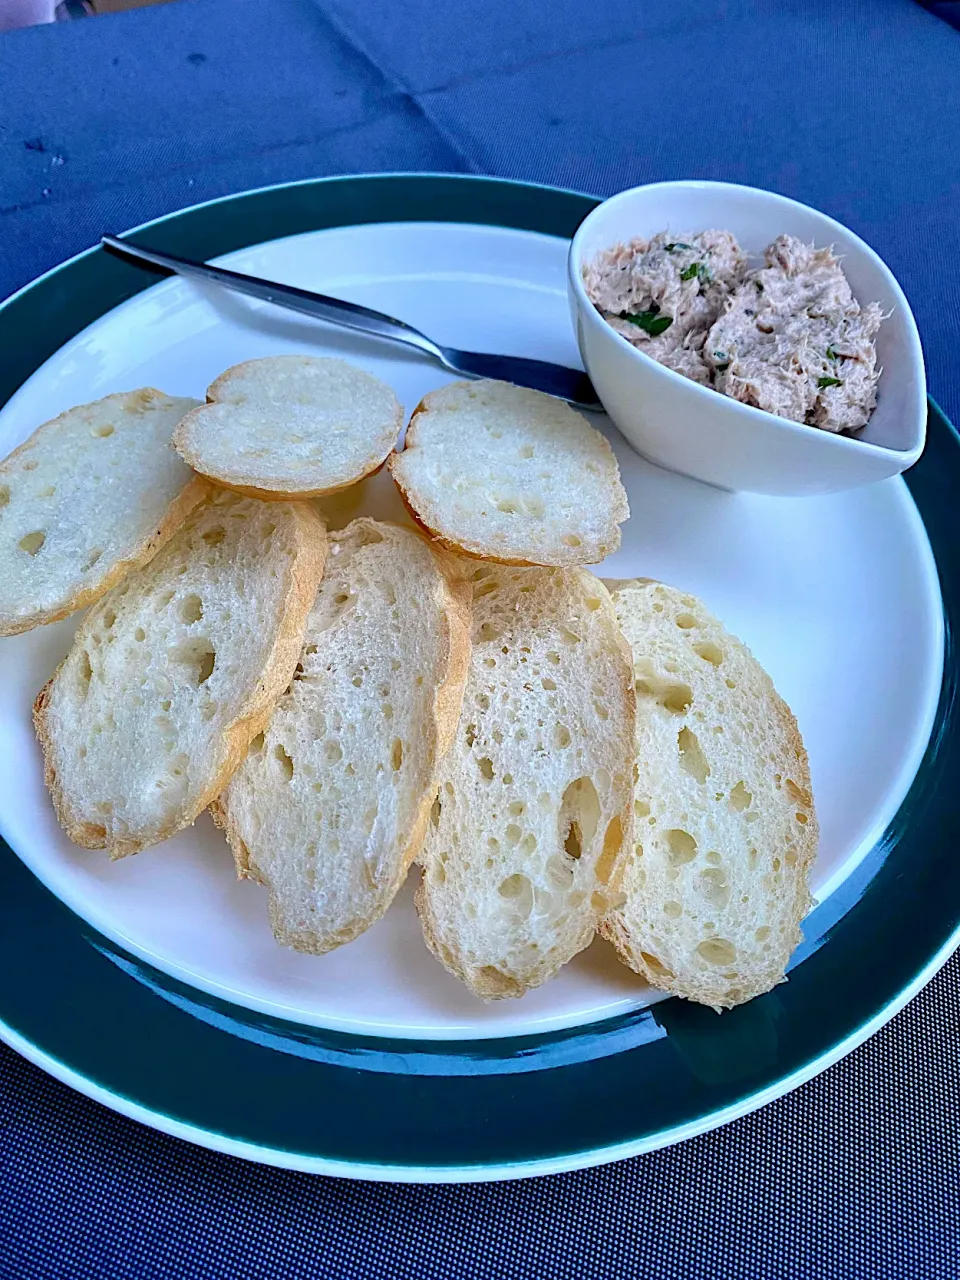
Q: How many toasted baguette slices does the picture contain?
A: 7